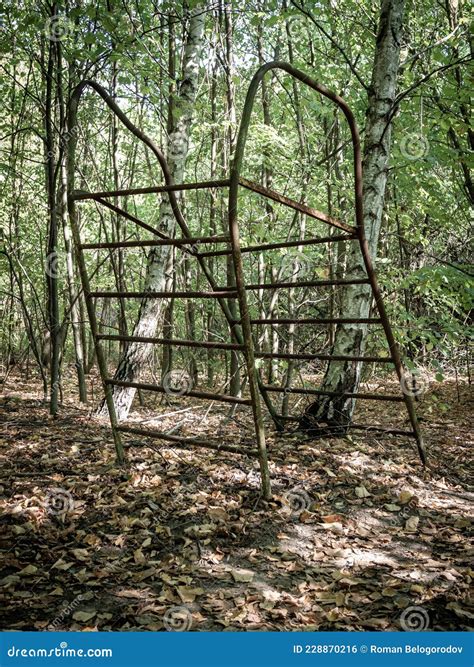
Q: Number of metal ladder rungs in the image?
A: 12